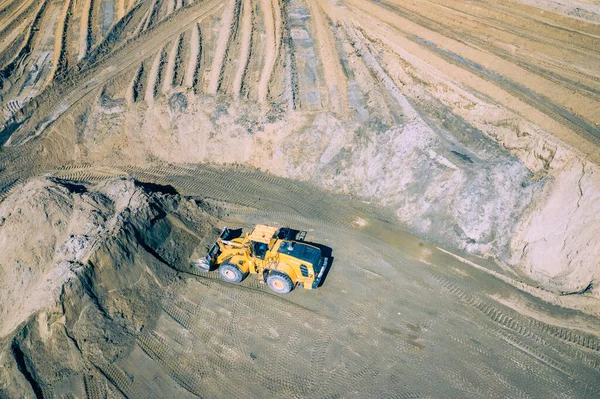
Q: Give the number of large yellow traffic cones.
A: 0